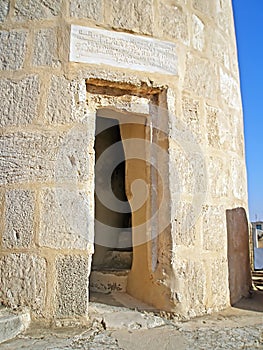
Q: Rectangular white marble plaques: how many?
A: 1